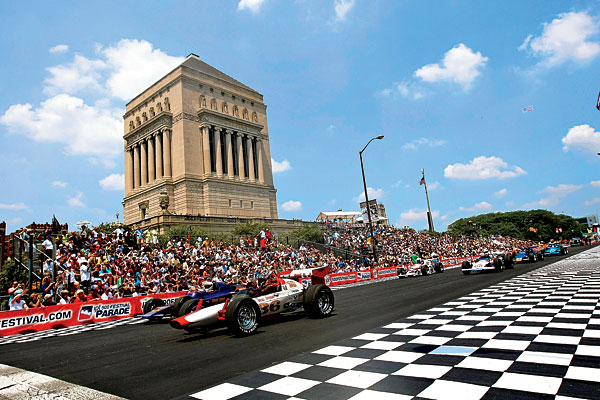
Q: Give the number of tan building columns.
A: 12